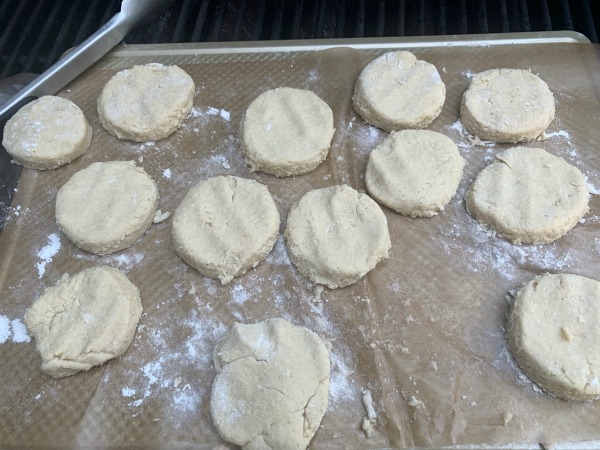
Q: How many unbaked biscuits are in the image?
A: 13